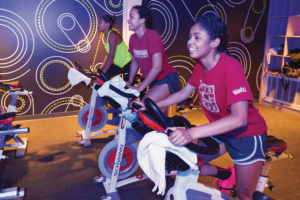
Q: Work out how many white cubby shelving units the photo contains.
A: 1